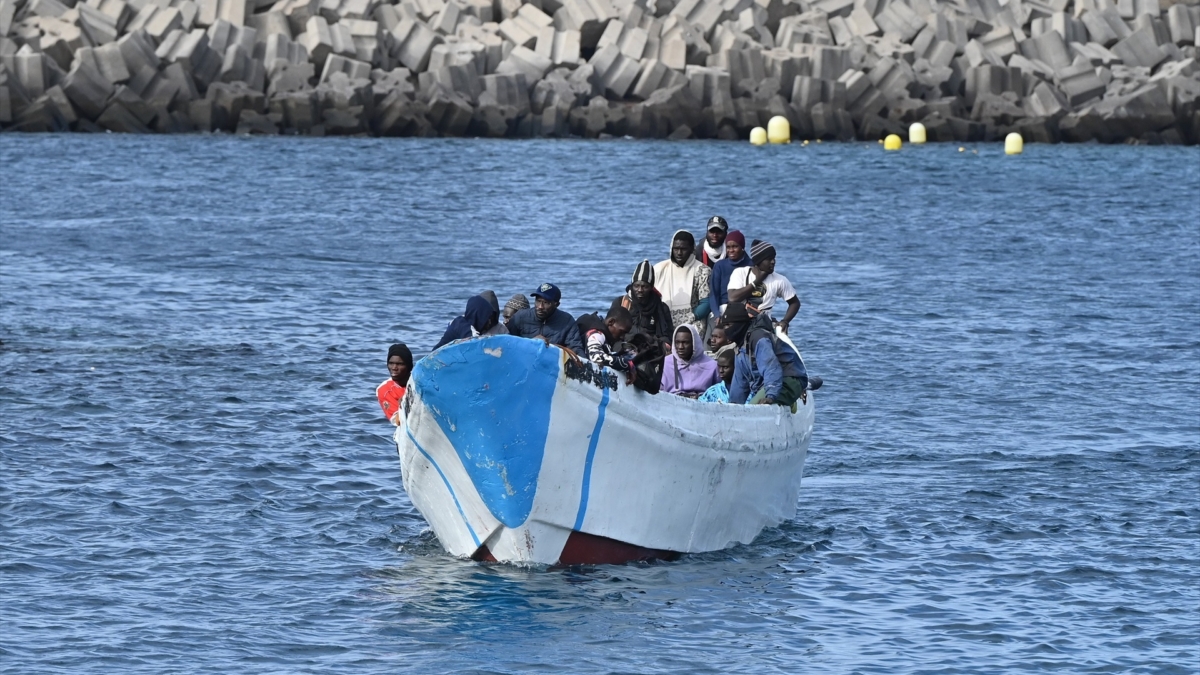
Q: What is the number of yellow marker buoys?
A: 5